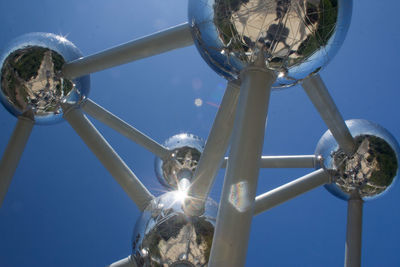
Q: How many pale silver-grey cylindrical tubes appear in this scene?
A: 11